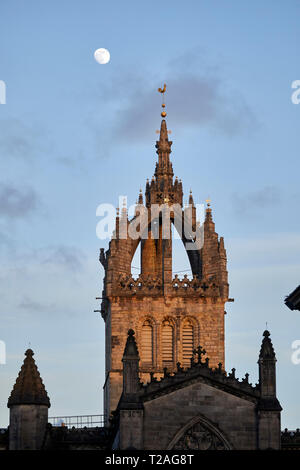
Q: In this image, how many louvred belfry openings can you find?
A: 3